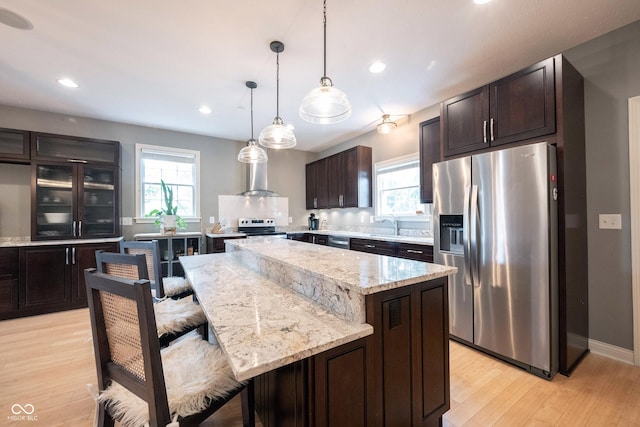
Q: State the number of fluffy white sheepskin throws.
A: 3